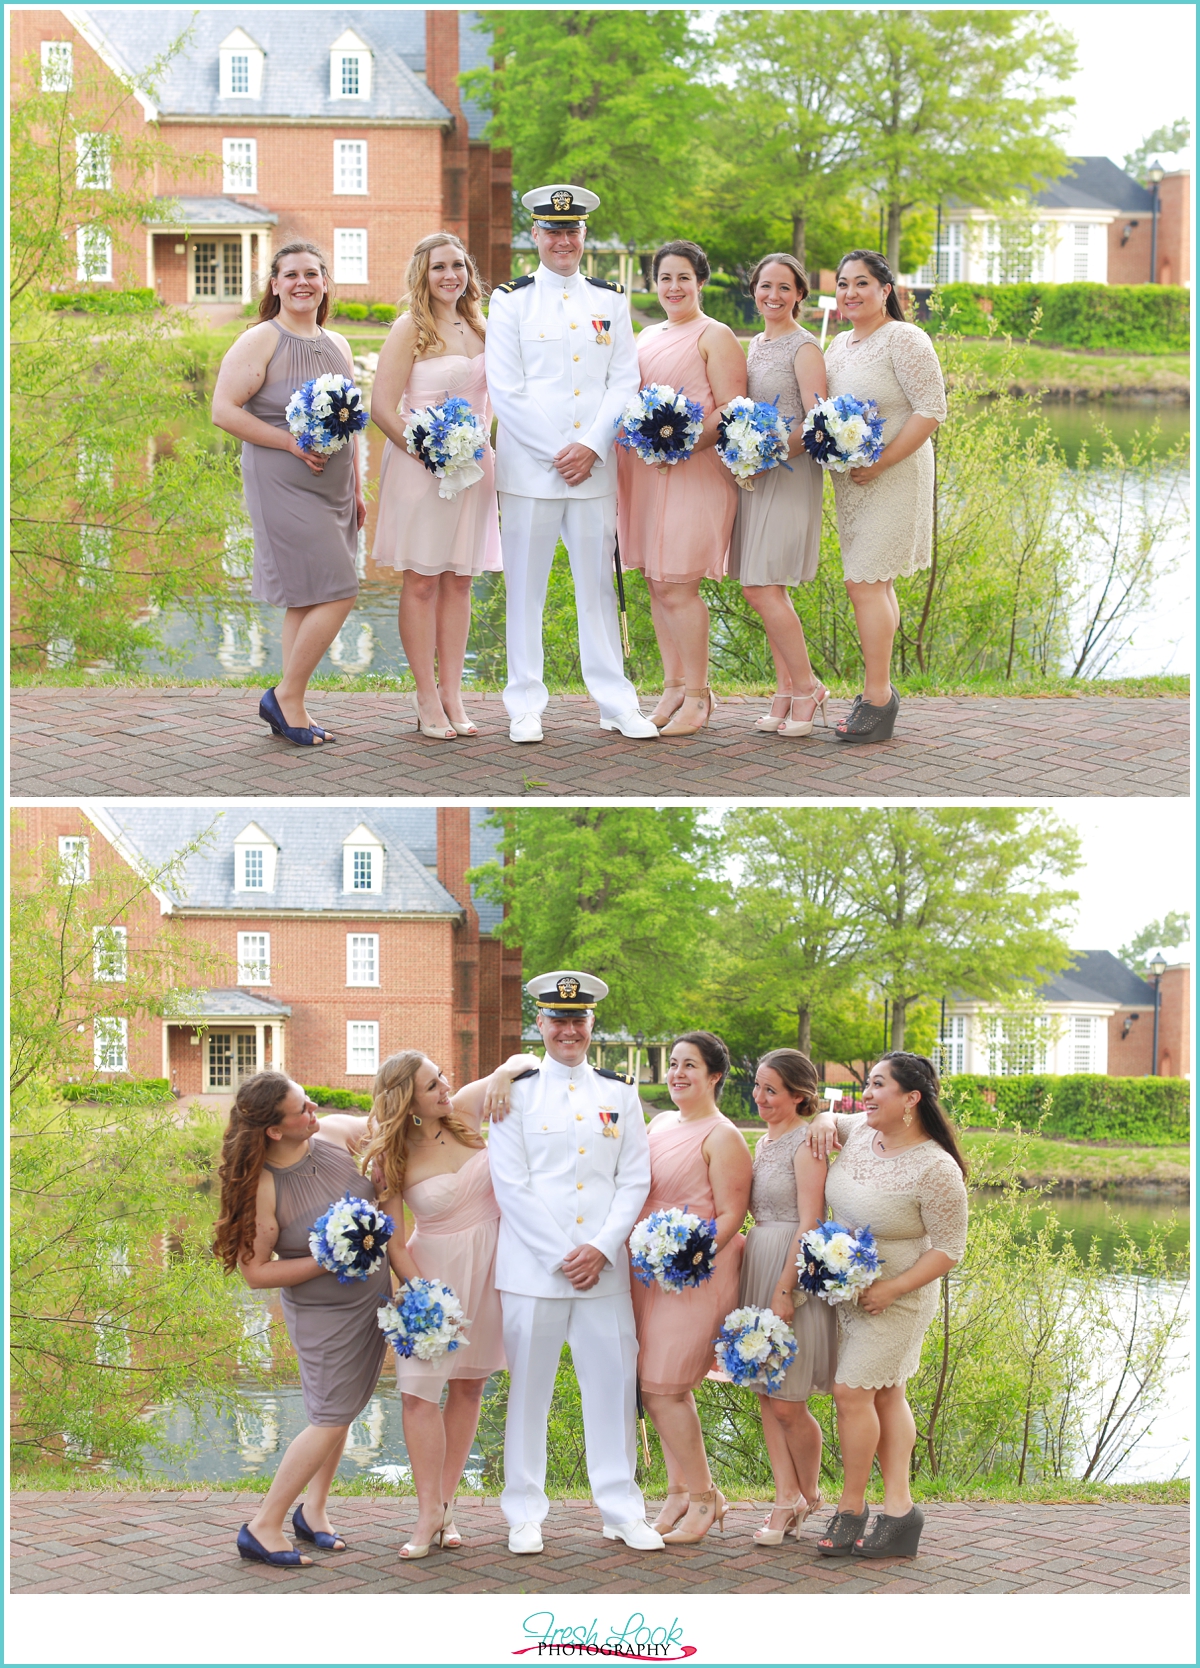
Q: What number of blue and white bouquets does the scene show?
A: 10